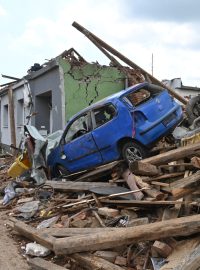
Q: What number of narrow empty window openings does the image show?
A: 2